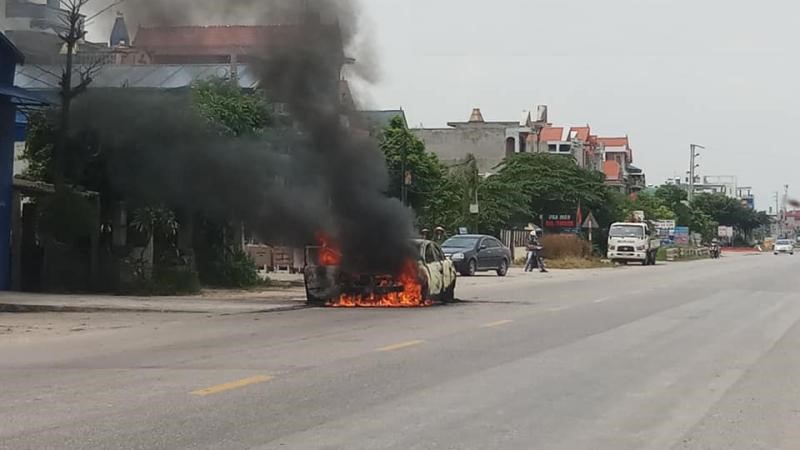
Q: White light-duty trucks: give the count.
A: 1